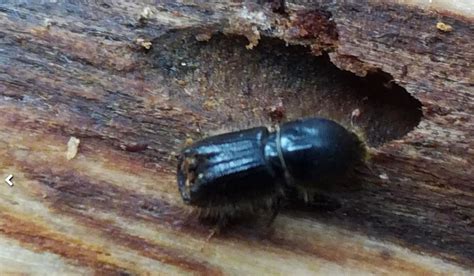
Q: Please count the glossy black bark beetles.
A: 1